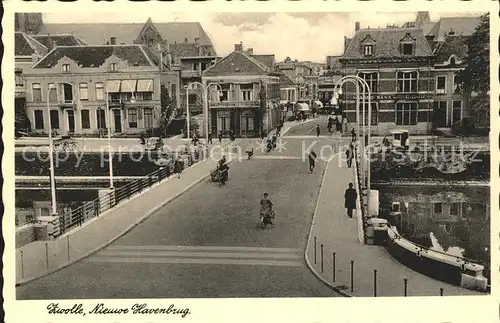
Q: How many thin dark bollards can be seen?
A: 10